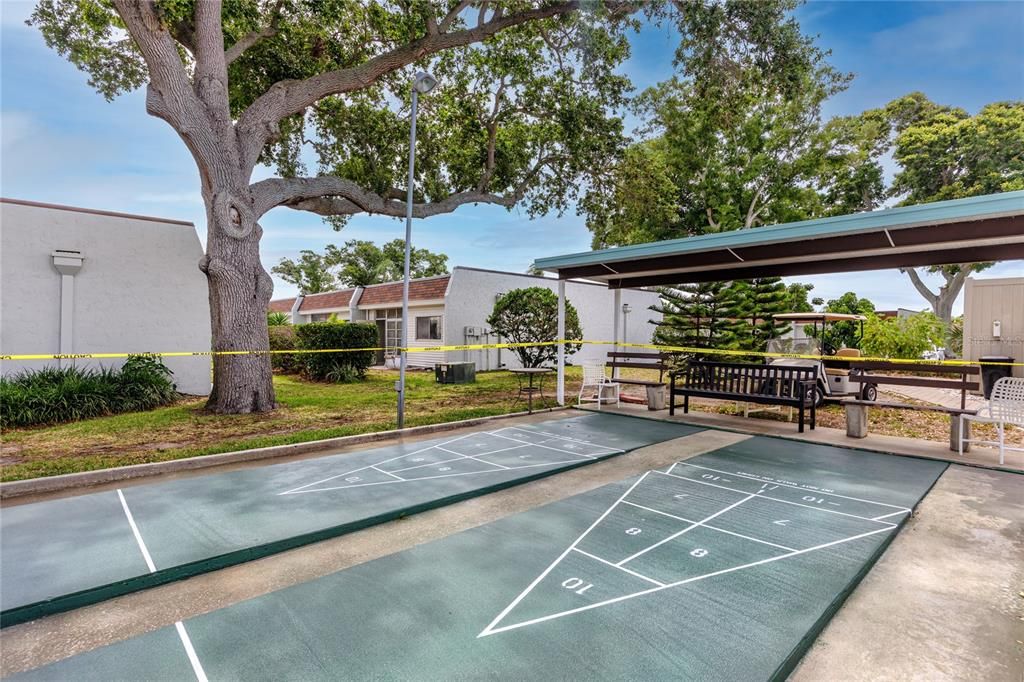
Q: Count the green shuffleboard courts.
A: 2